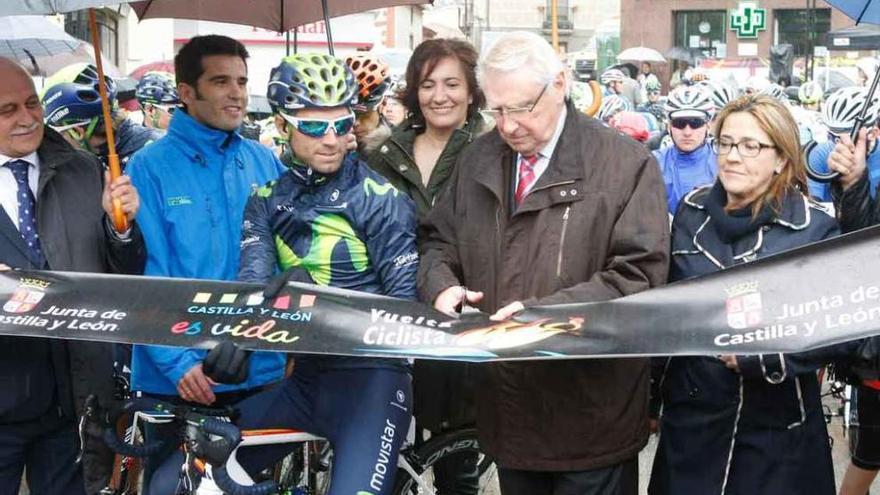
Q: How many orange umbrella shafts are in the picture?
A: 2